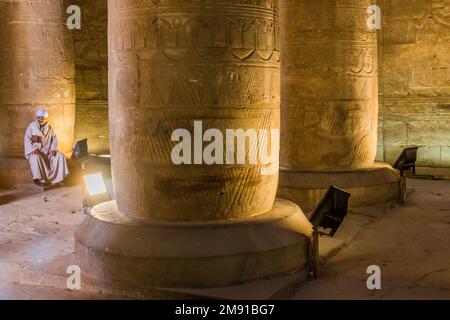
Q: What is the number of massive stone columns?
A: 3